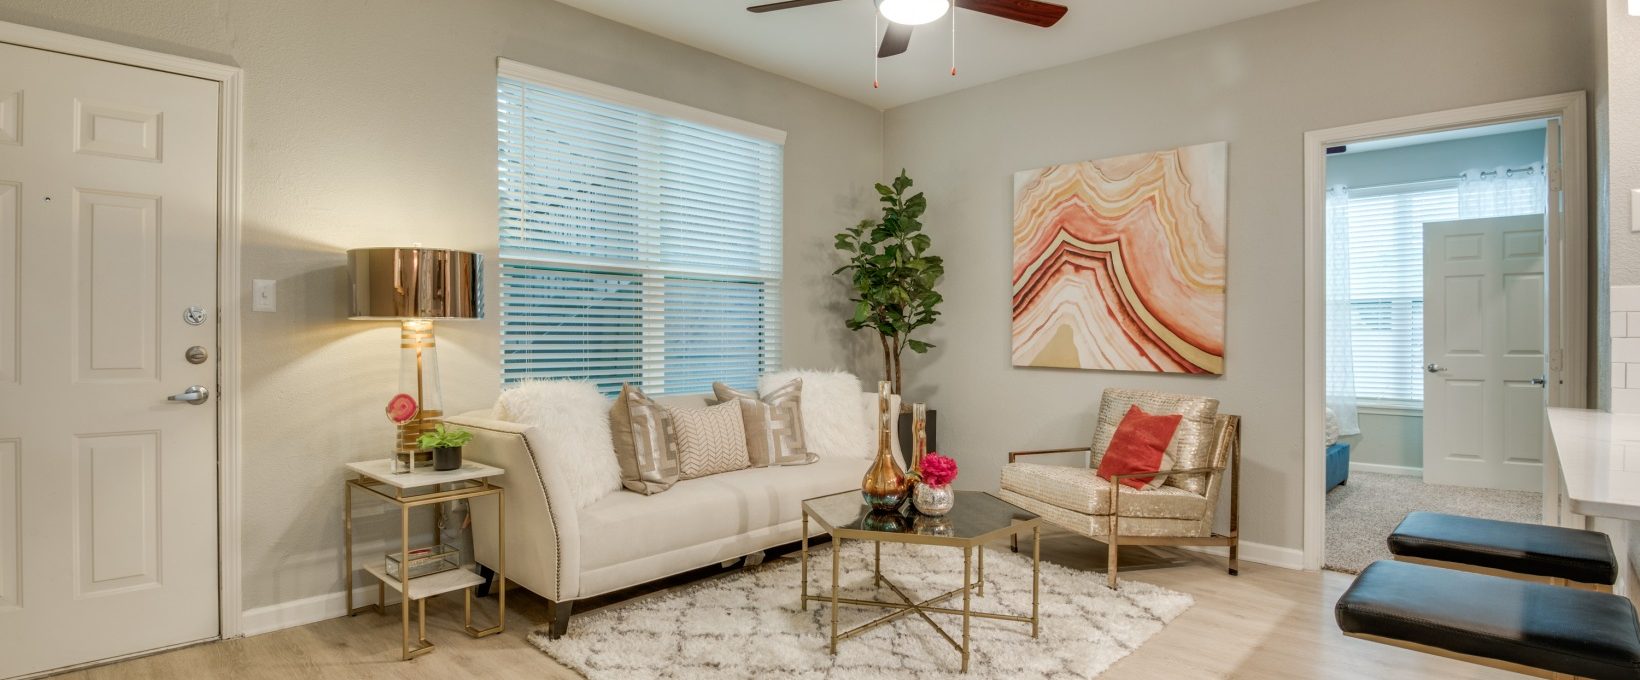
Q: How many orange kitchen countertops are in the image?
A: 0